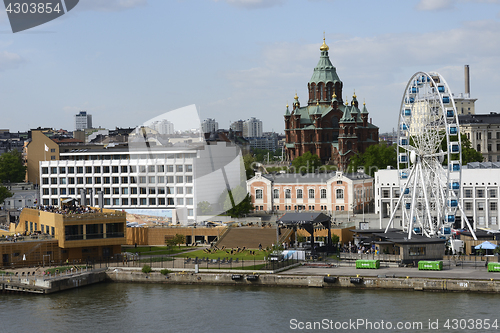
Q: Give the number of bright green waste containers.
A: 3